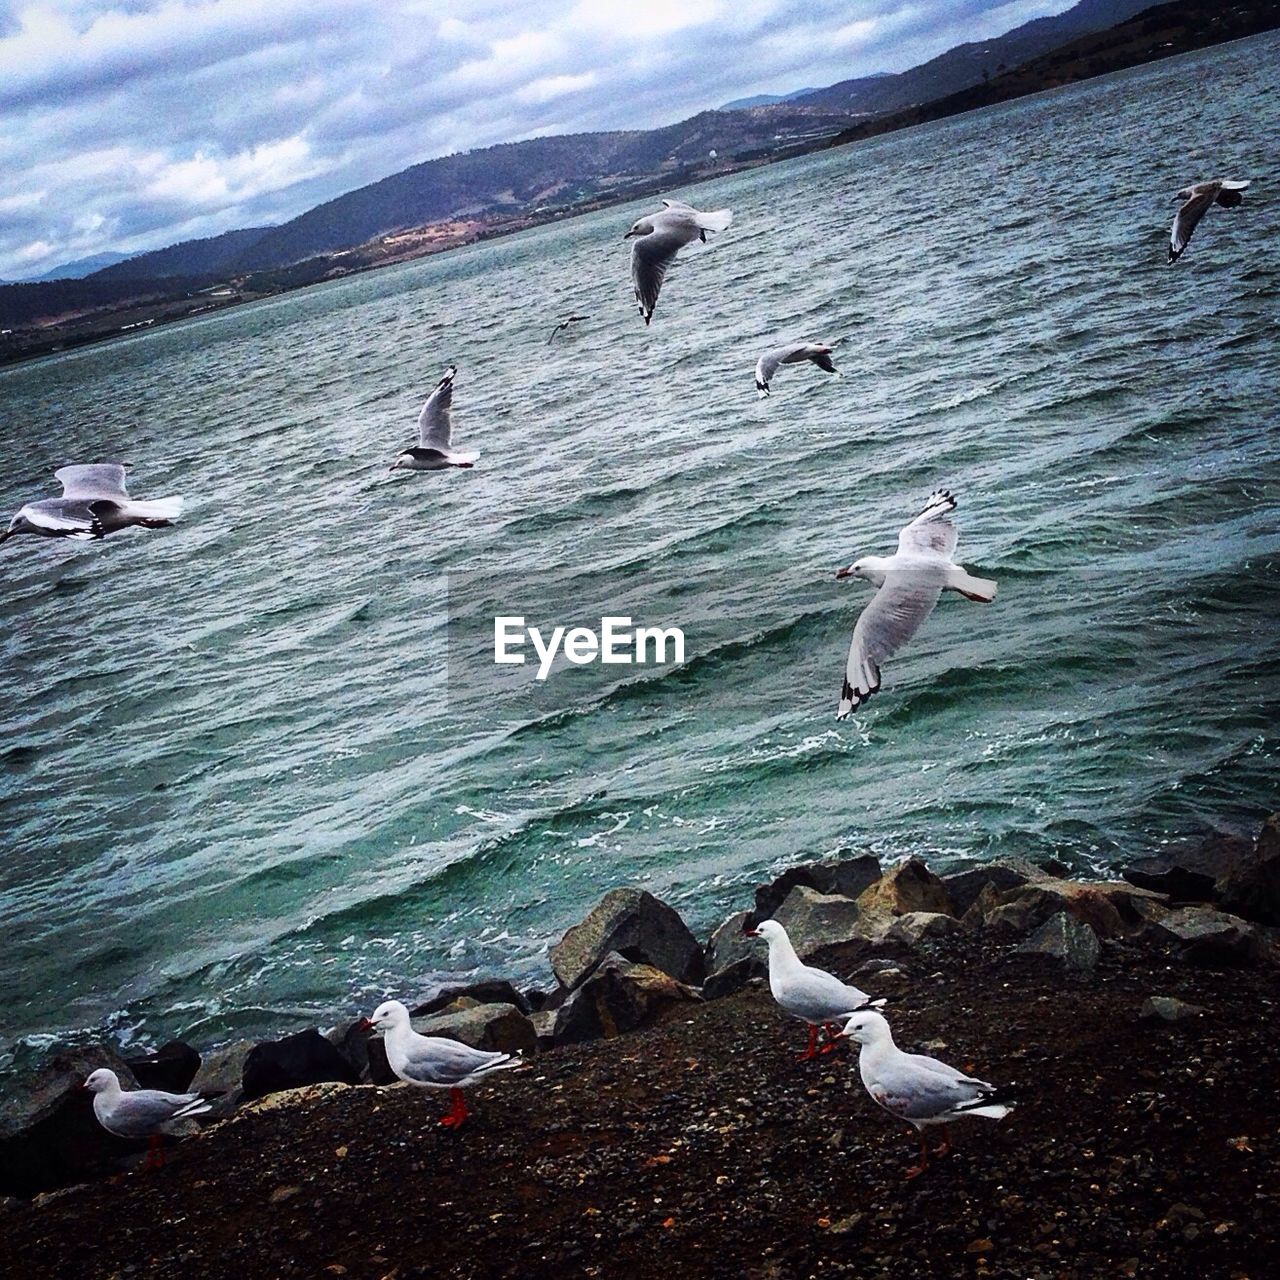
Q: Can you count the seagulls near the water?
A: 11